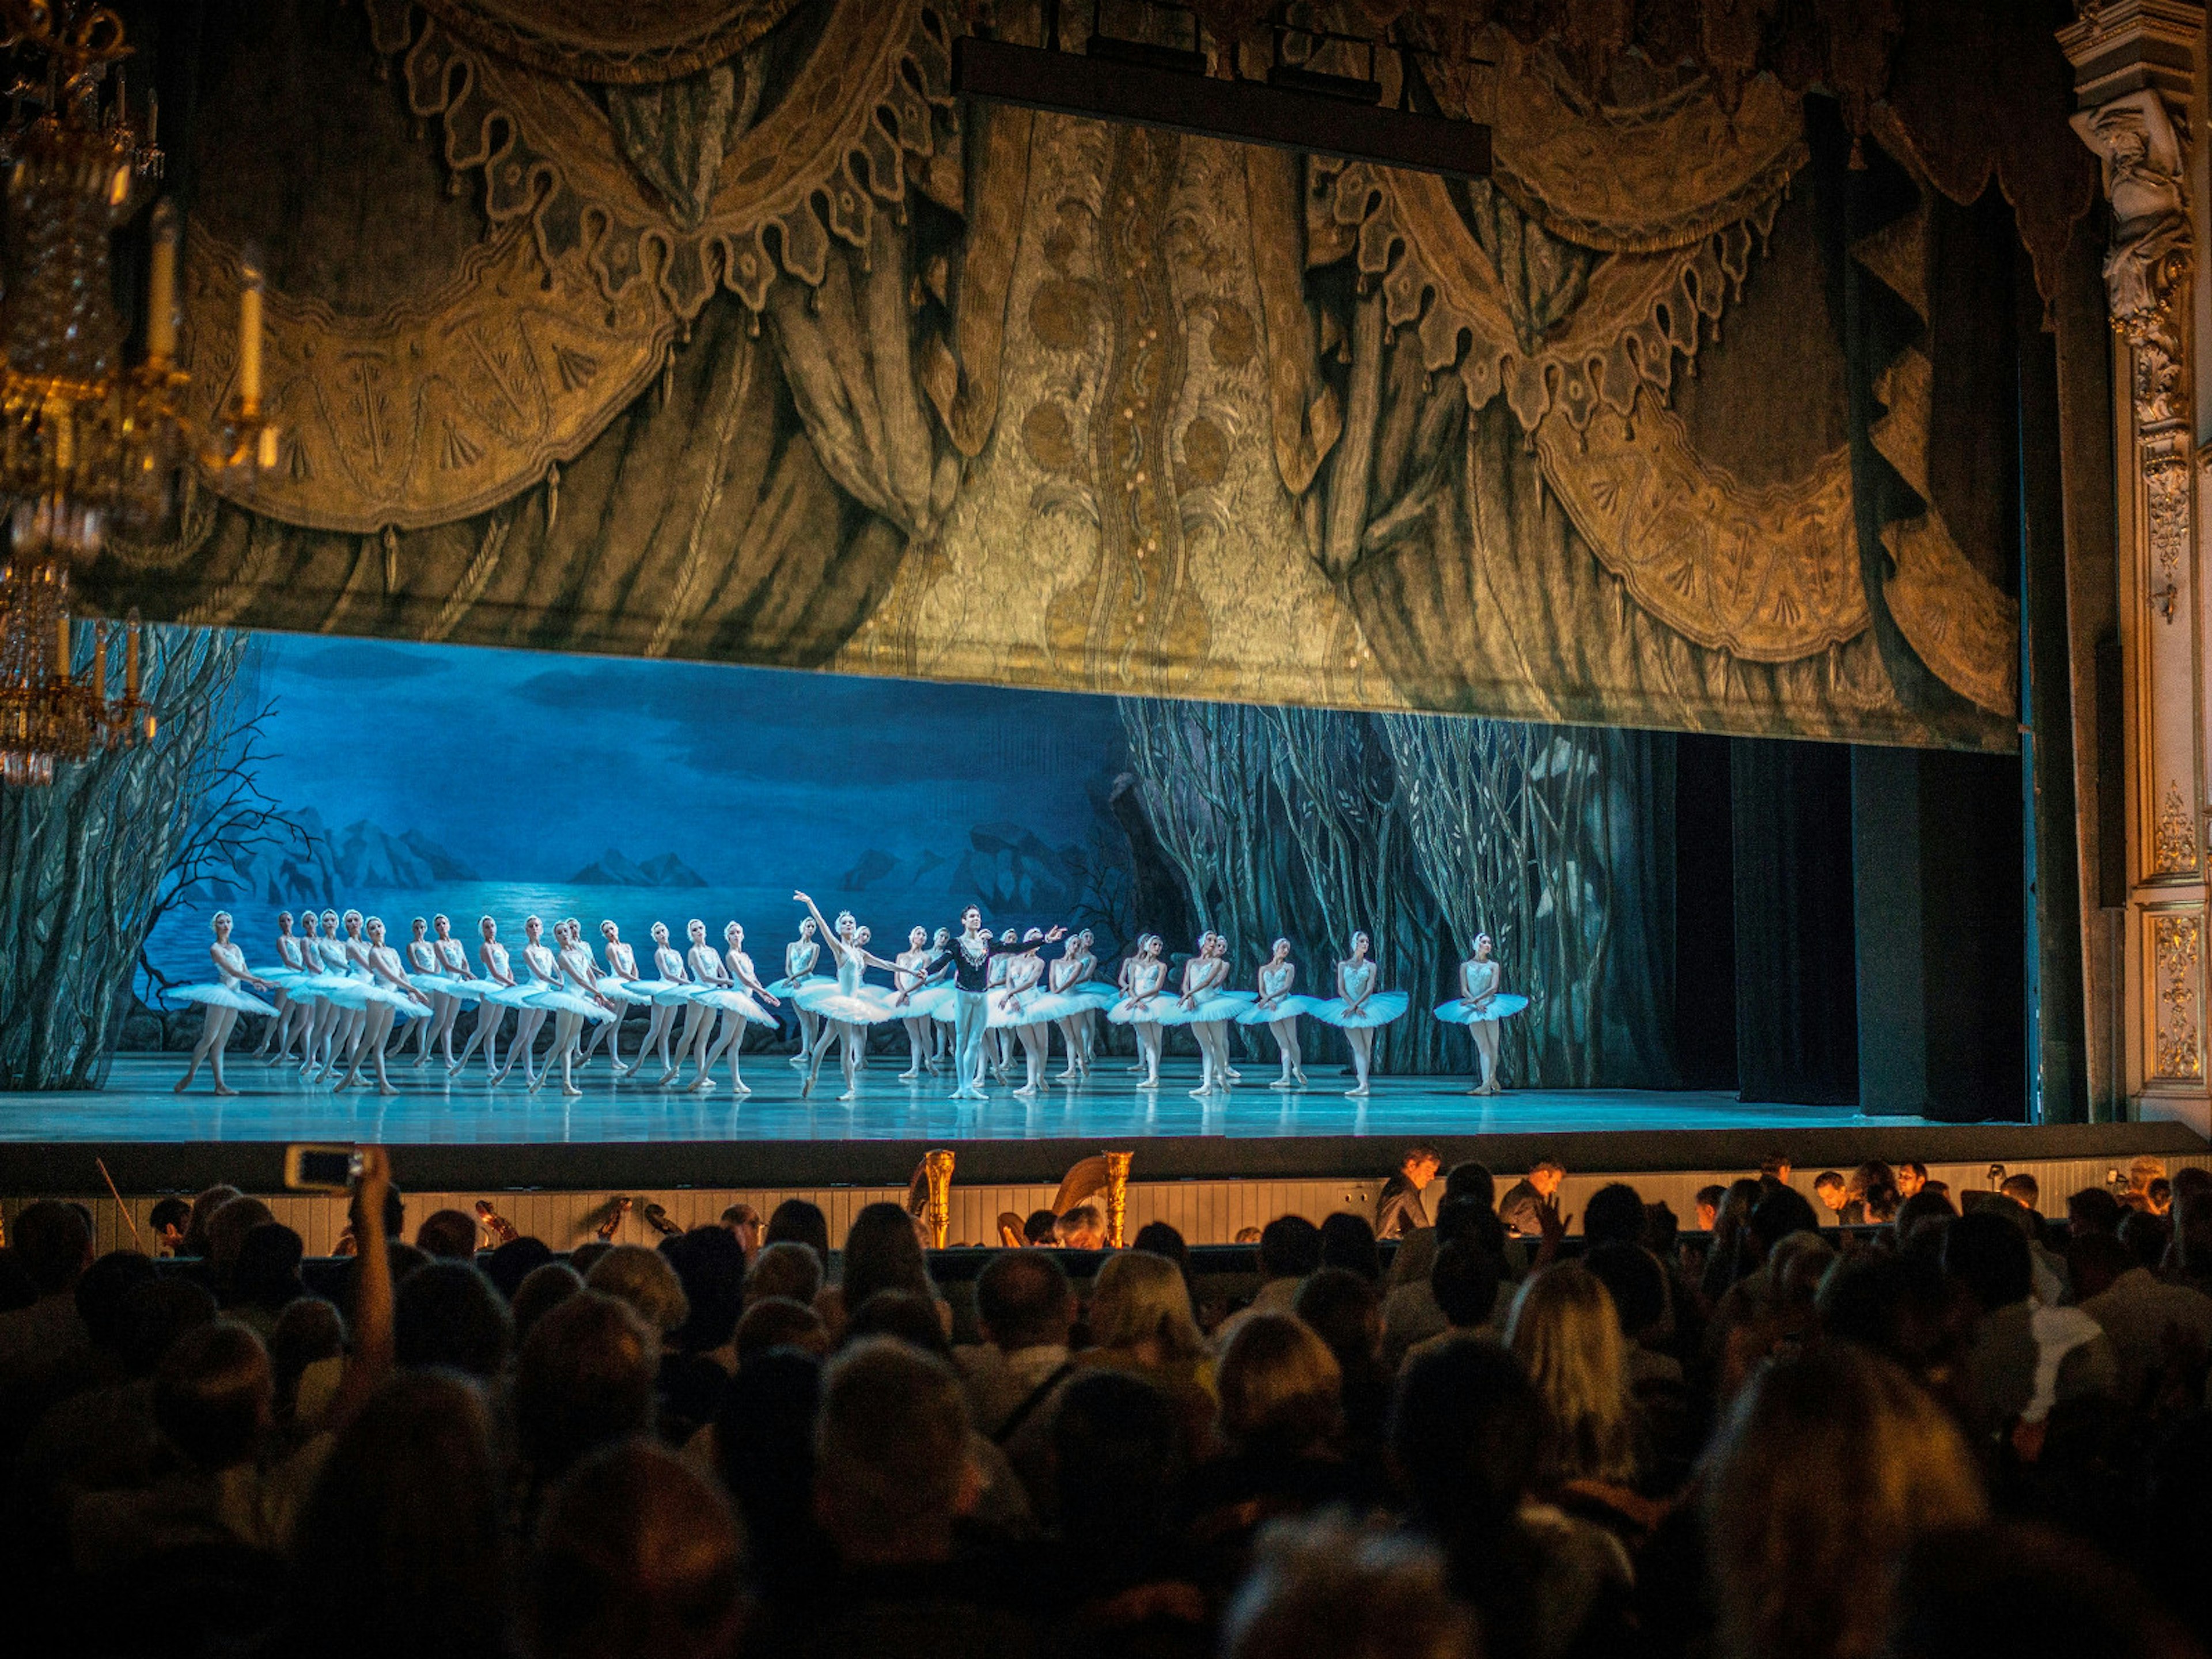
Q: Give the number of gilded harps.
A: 2